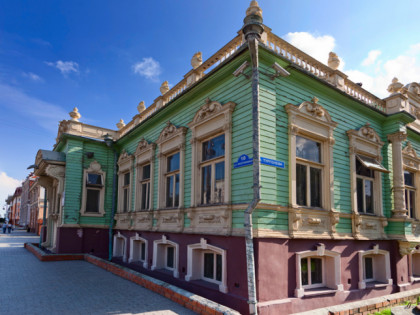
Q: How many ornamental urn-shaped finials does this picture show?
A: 8